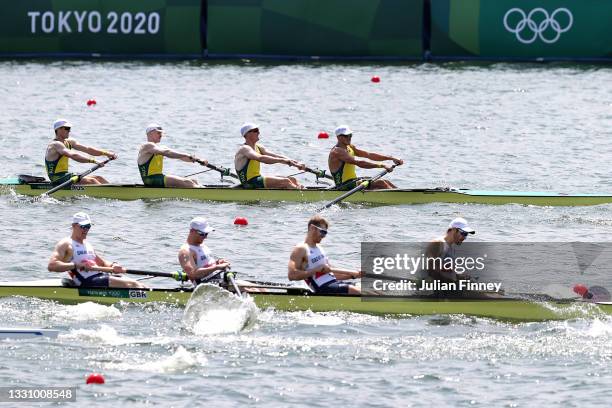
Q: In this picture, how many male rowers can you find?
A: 8